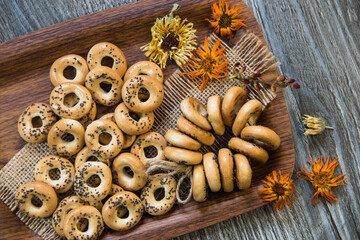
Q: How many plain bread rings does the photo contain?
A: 13